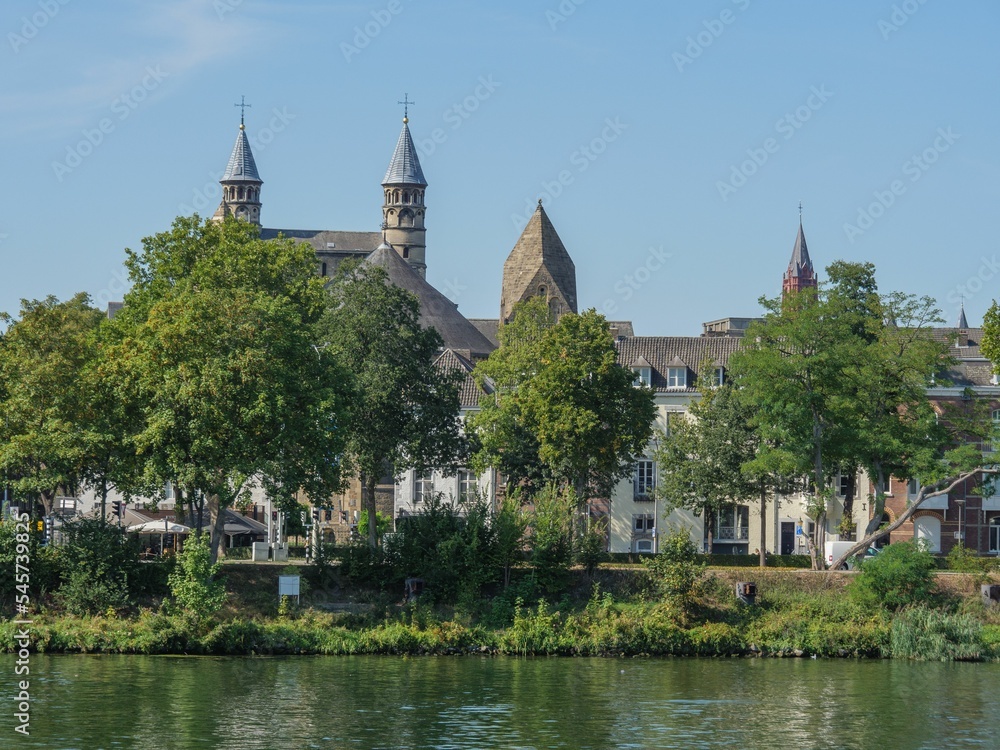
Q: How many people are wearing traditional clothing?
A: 0